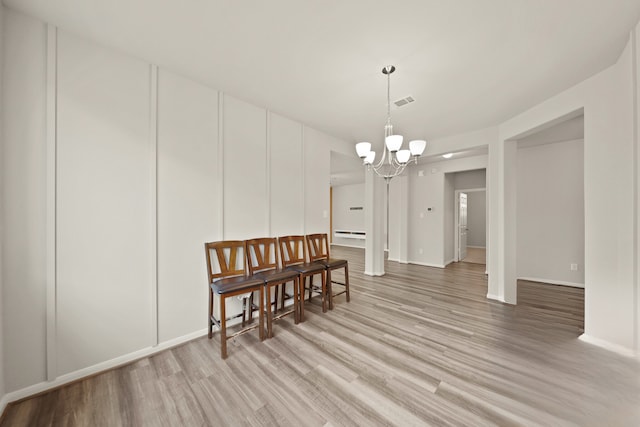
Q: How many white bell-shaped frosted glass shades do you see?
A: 5